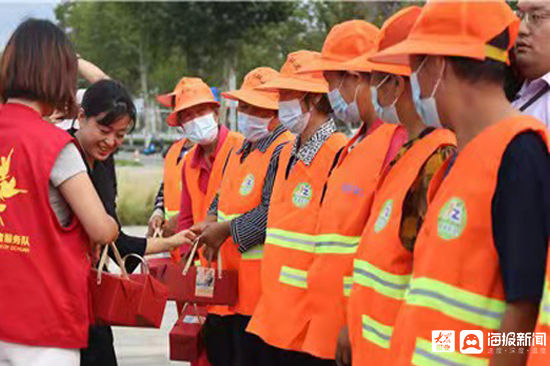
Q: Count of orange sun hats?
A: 7